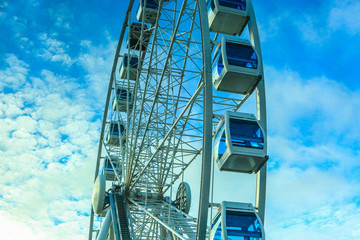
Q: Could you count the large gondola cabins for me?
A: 4